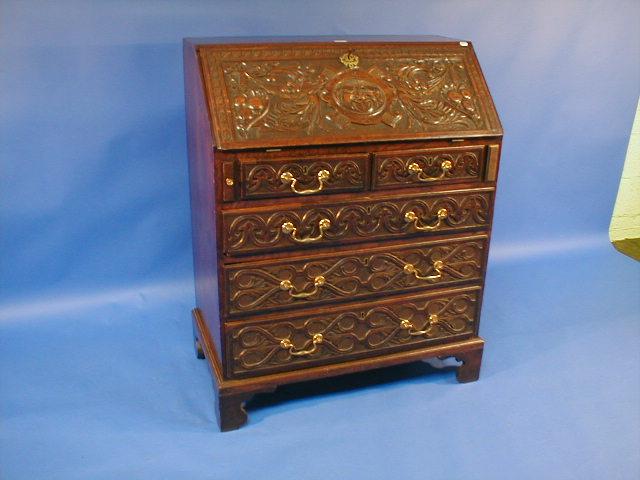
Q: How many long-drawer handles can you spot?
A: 6